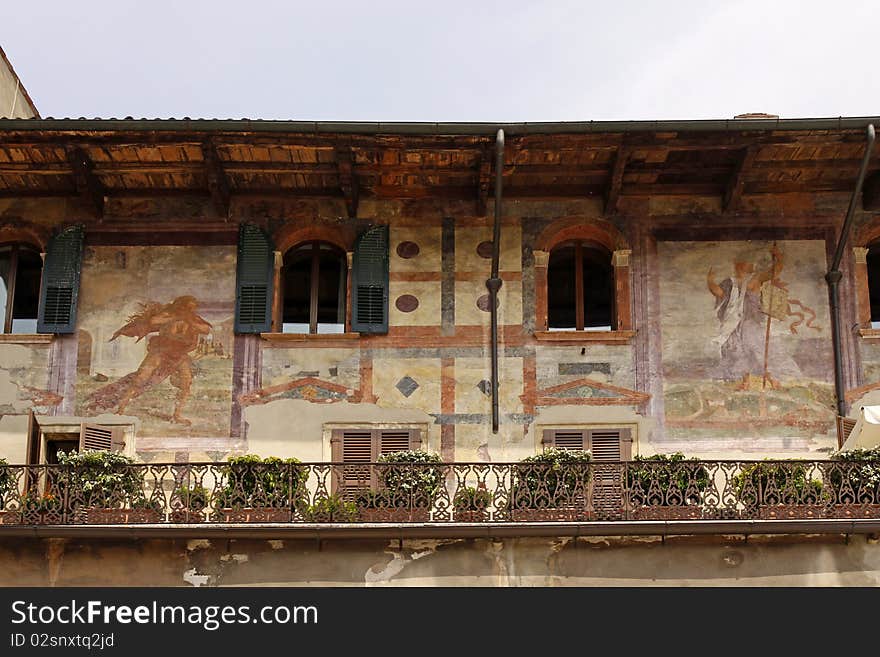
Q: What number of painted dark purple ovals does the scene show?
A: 4